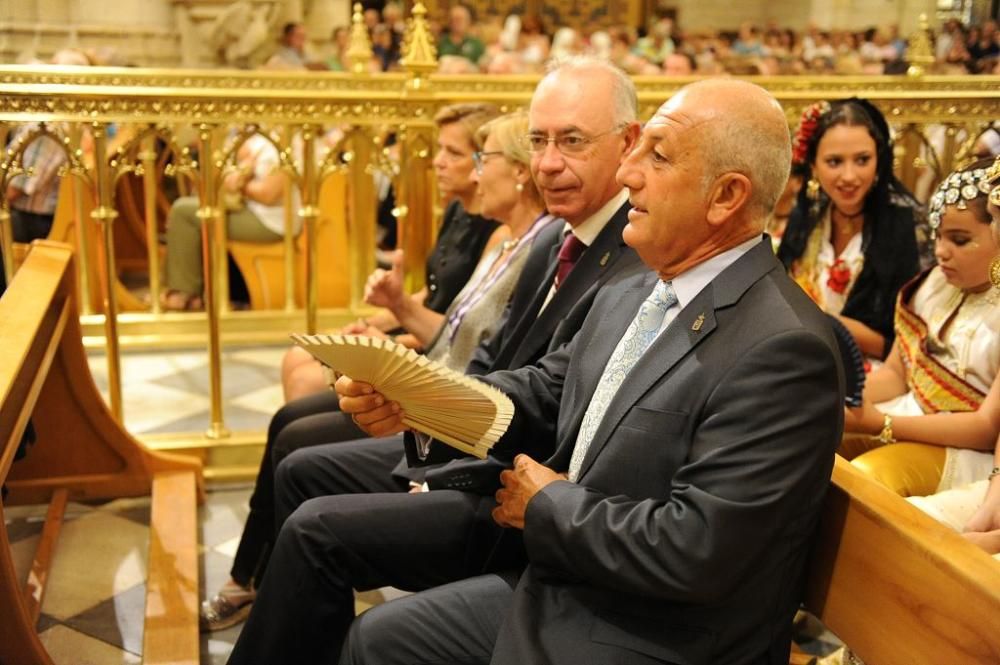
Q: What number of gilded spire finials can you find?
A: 3